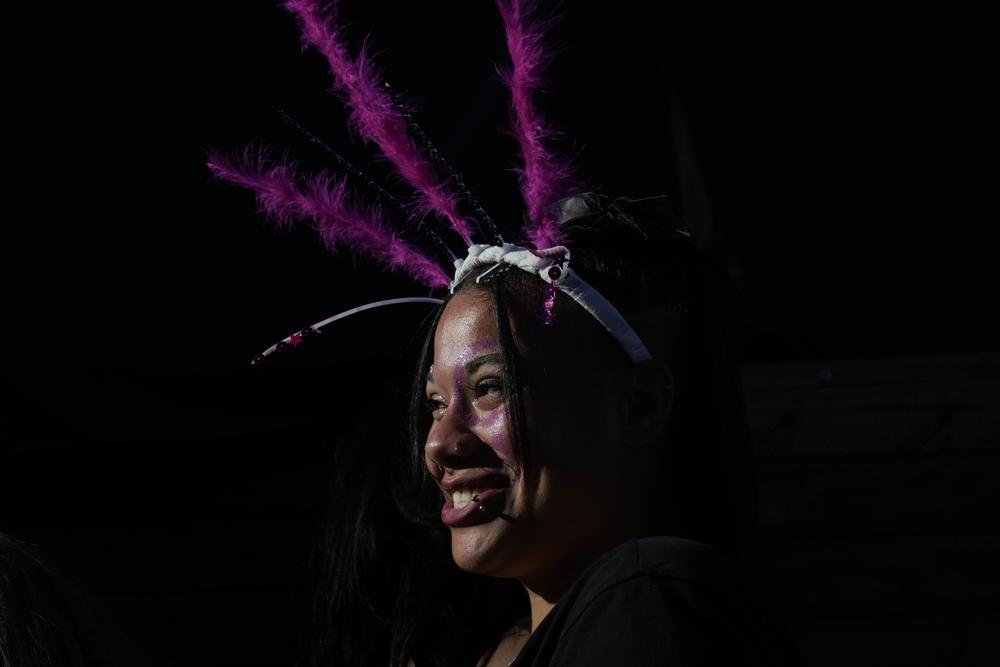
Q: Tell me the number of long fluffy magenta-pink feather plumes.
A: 3